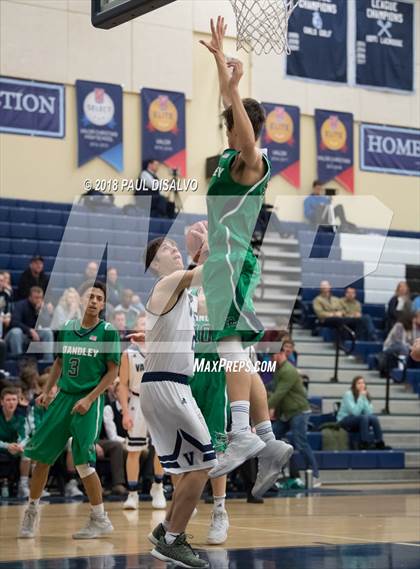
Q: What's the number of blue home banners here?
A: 1